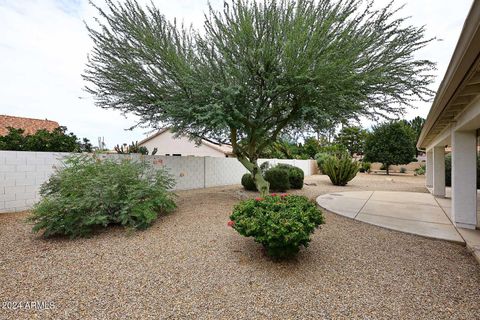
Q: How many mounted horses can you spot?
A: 0